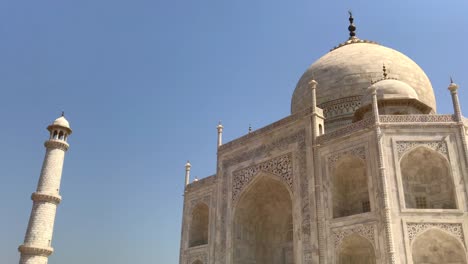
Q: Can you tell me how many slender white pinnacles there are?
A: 5